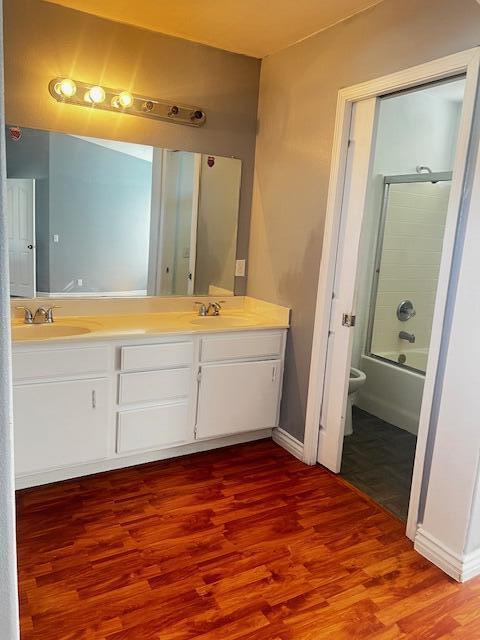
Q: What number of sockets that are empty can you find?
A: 3